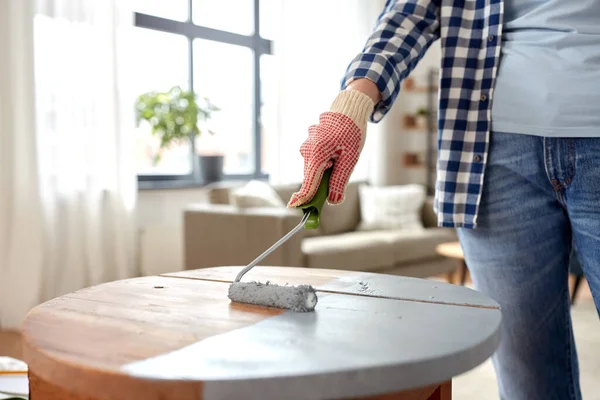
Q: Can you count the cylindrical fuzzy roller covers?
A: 1